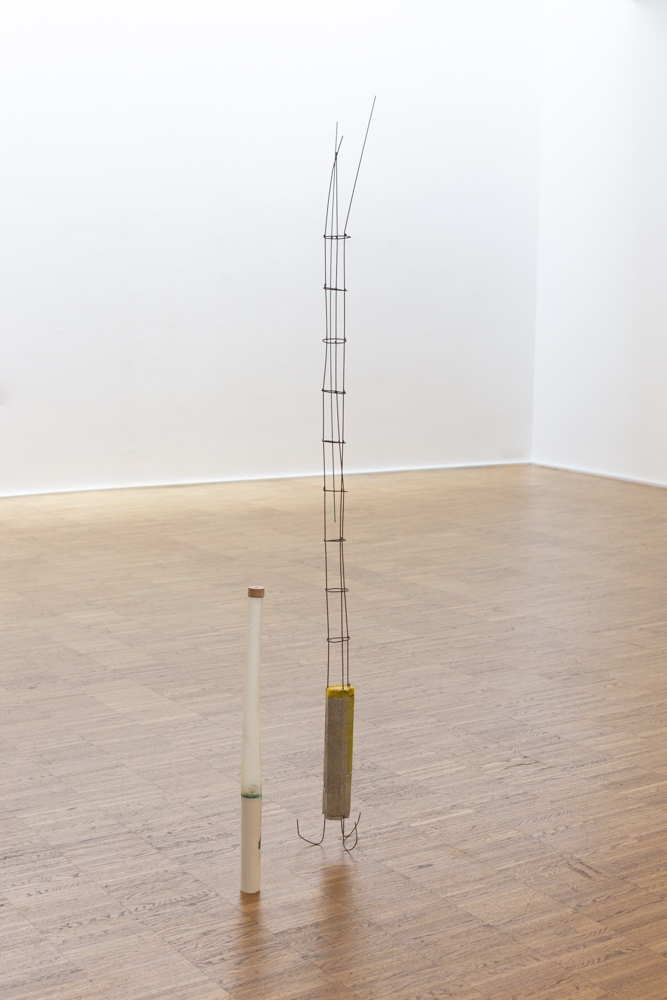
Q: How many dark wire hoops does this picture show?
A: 9